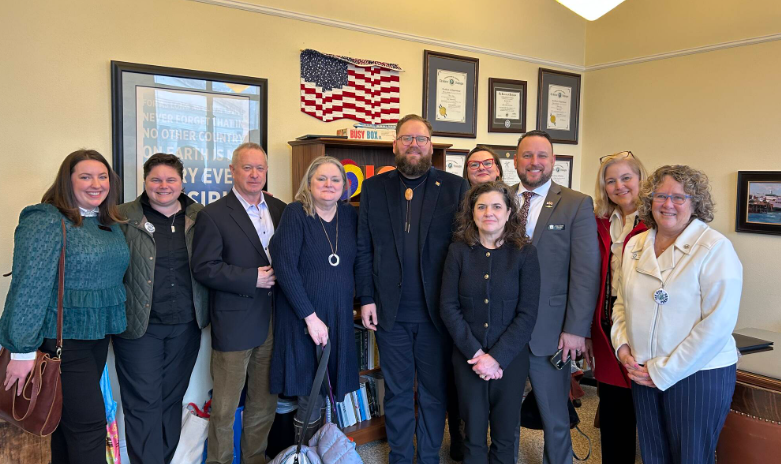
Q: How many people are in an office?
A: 10